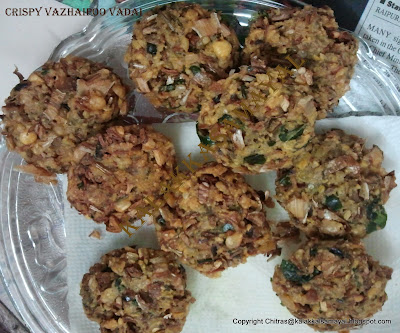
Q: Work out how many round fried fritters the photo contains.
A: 9